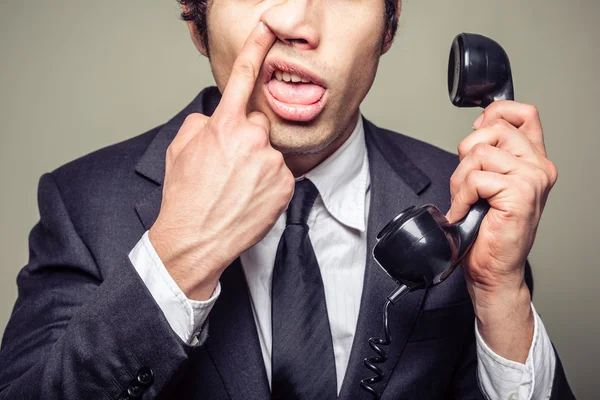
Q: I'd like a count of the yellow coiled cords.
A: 0